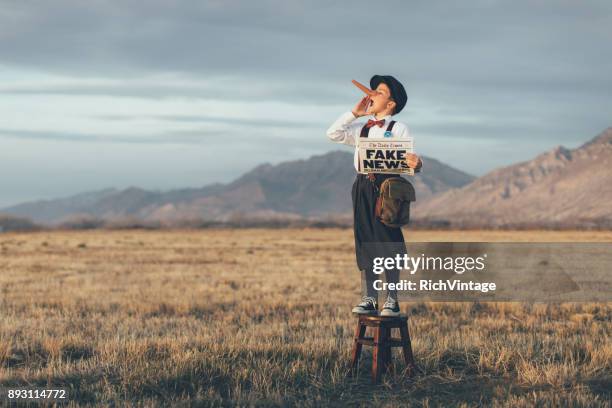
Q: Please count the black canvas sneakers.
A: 2